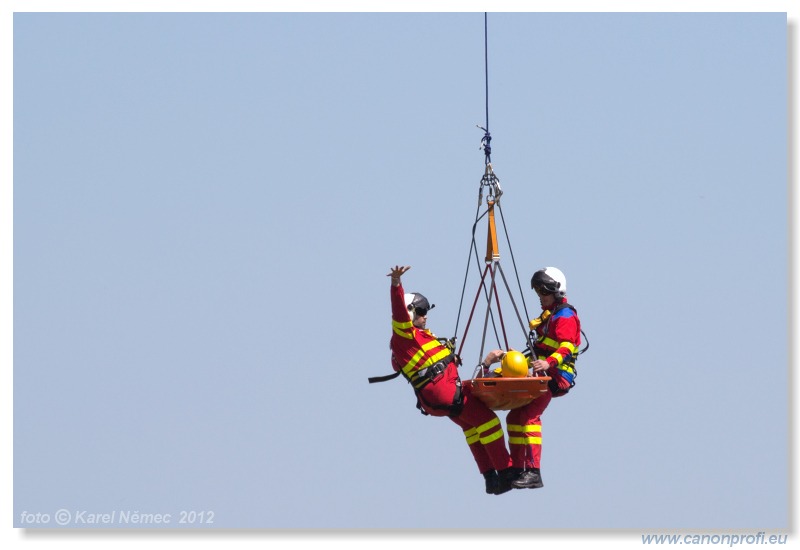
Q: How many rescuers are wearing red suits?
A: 2